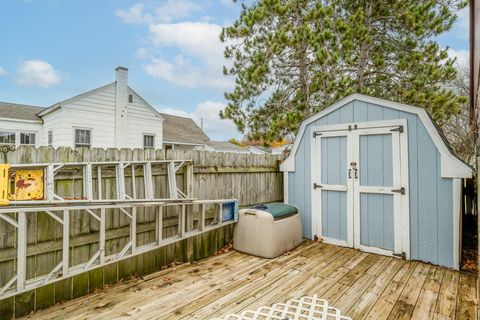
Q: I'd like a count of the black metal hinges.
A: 6